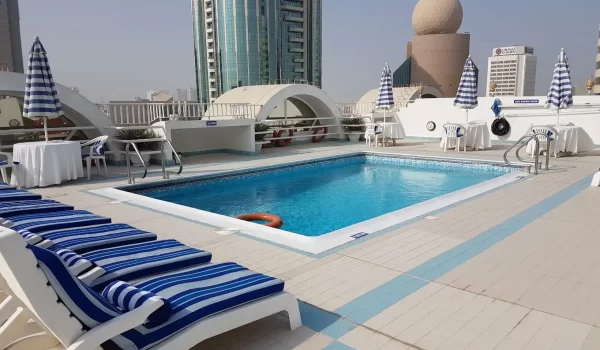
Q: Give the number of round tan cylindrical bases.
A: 1